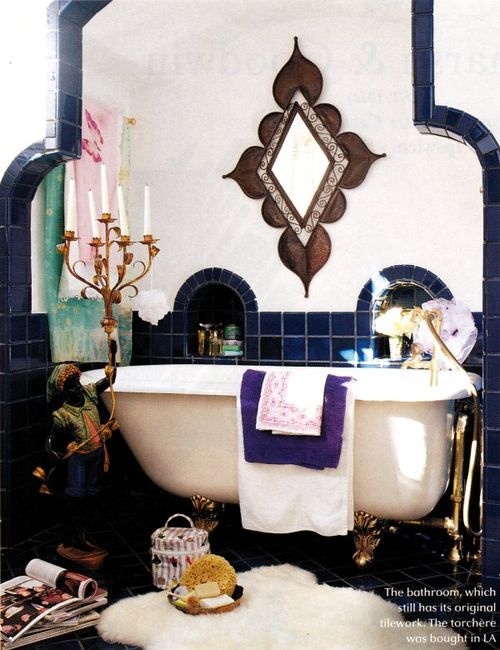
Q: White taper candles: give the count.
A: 5